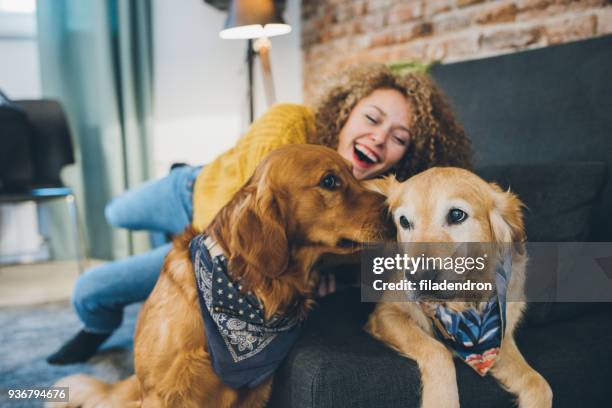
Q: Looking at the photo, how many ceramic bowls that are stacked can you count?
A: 0